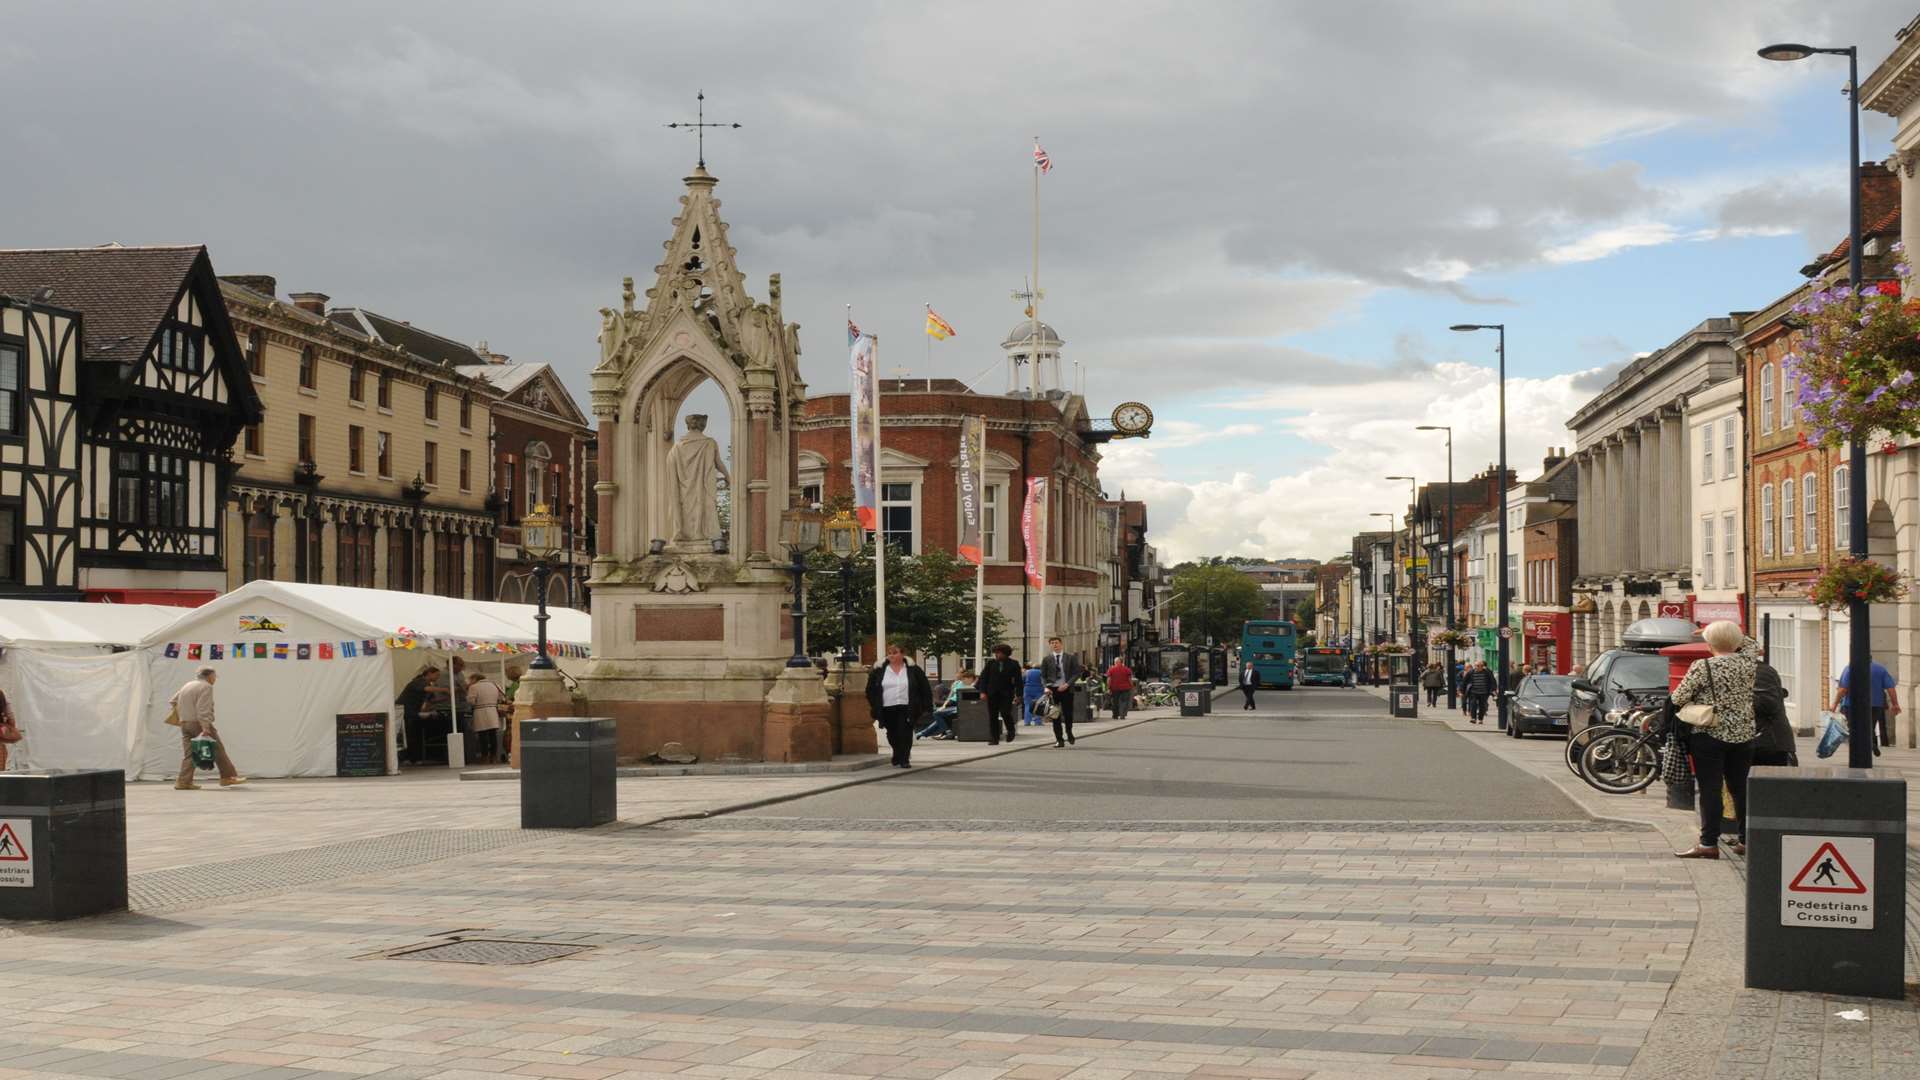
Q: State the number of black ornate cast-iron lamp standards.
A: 3